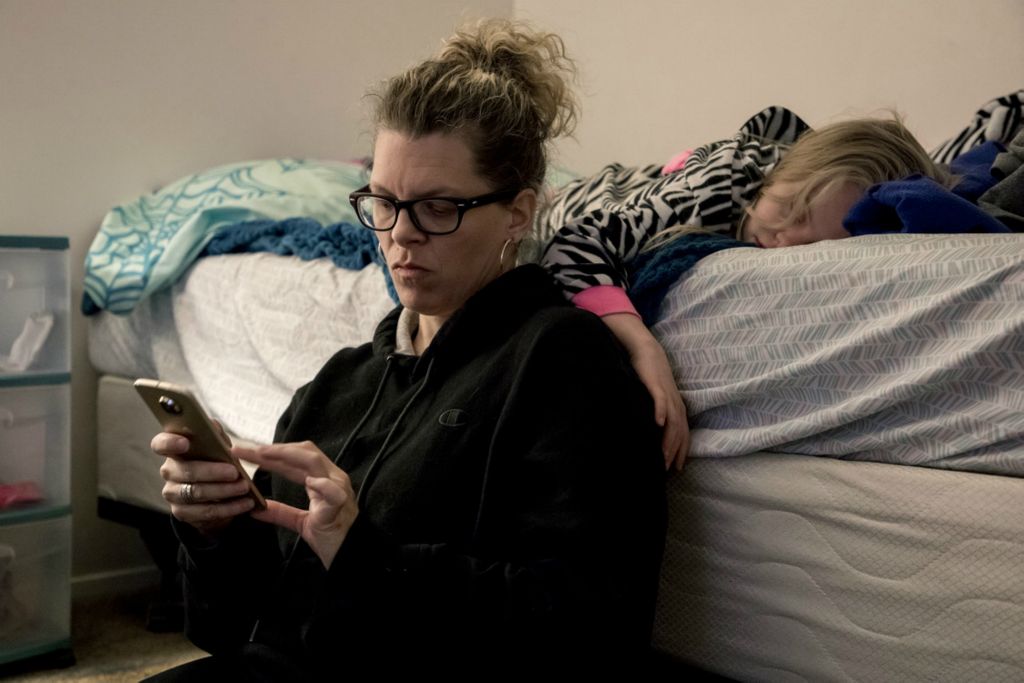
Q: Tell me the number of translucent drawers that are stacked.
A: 3